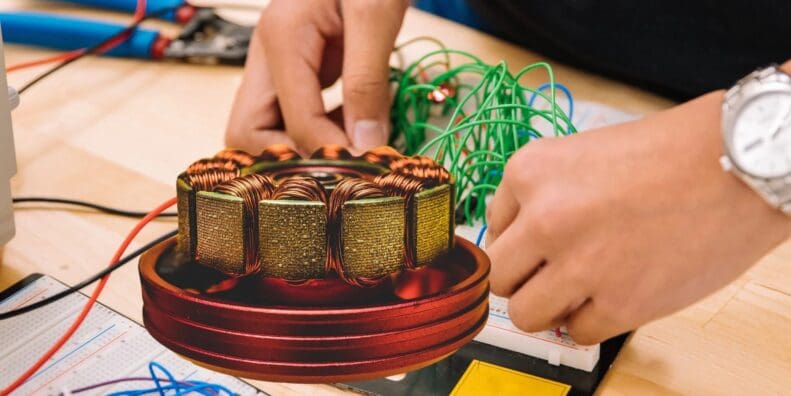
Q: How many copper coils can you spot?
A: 12